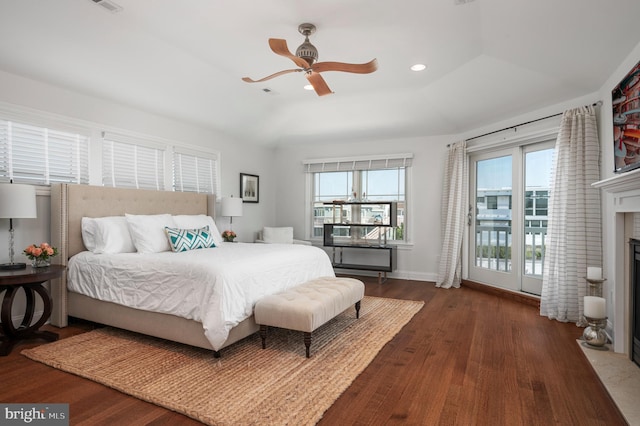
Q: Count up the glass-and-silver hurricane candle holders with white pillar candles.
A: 2